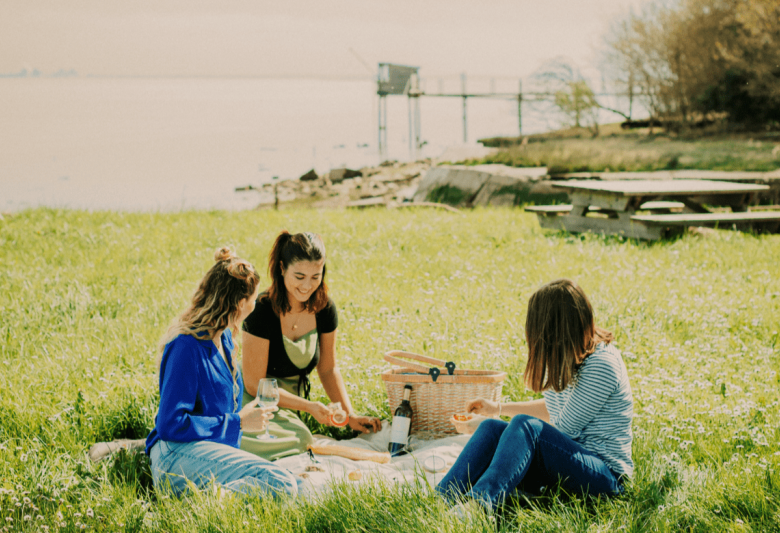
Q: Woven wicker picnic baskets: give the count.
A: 1